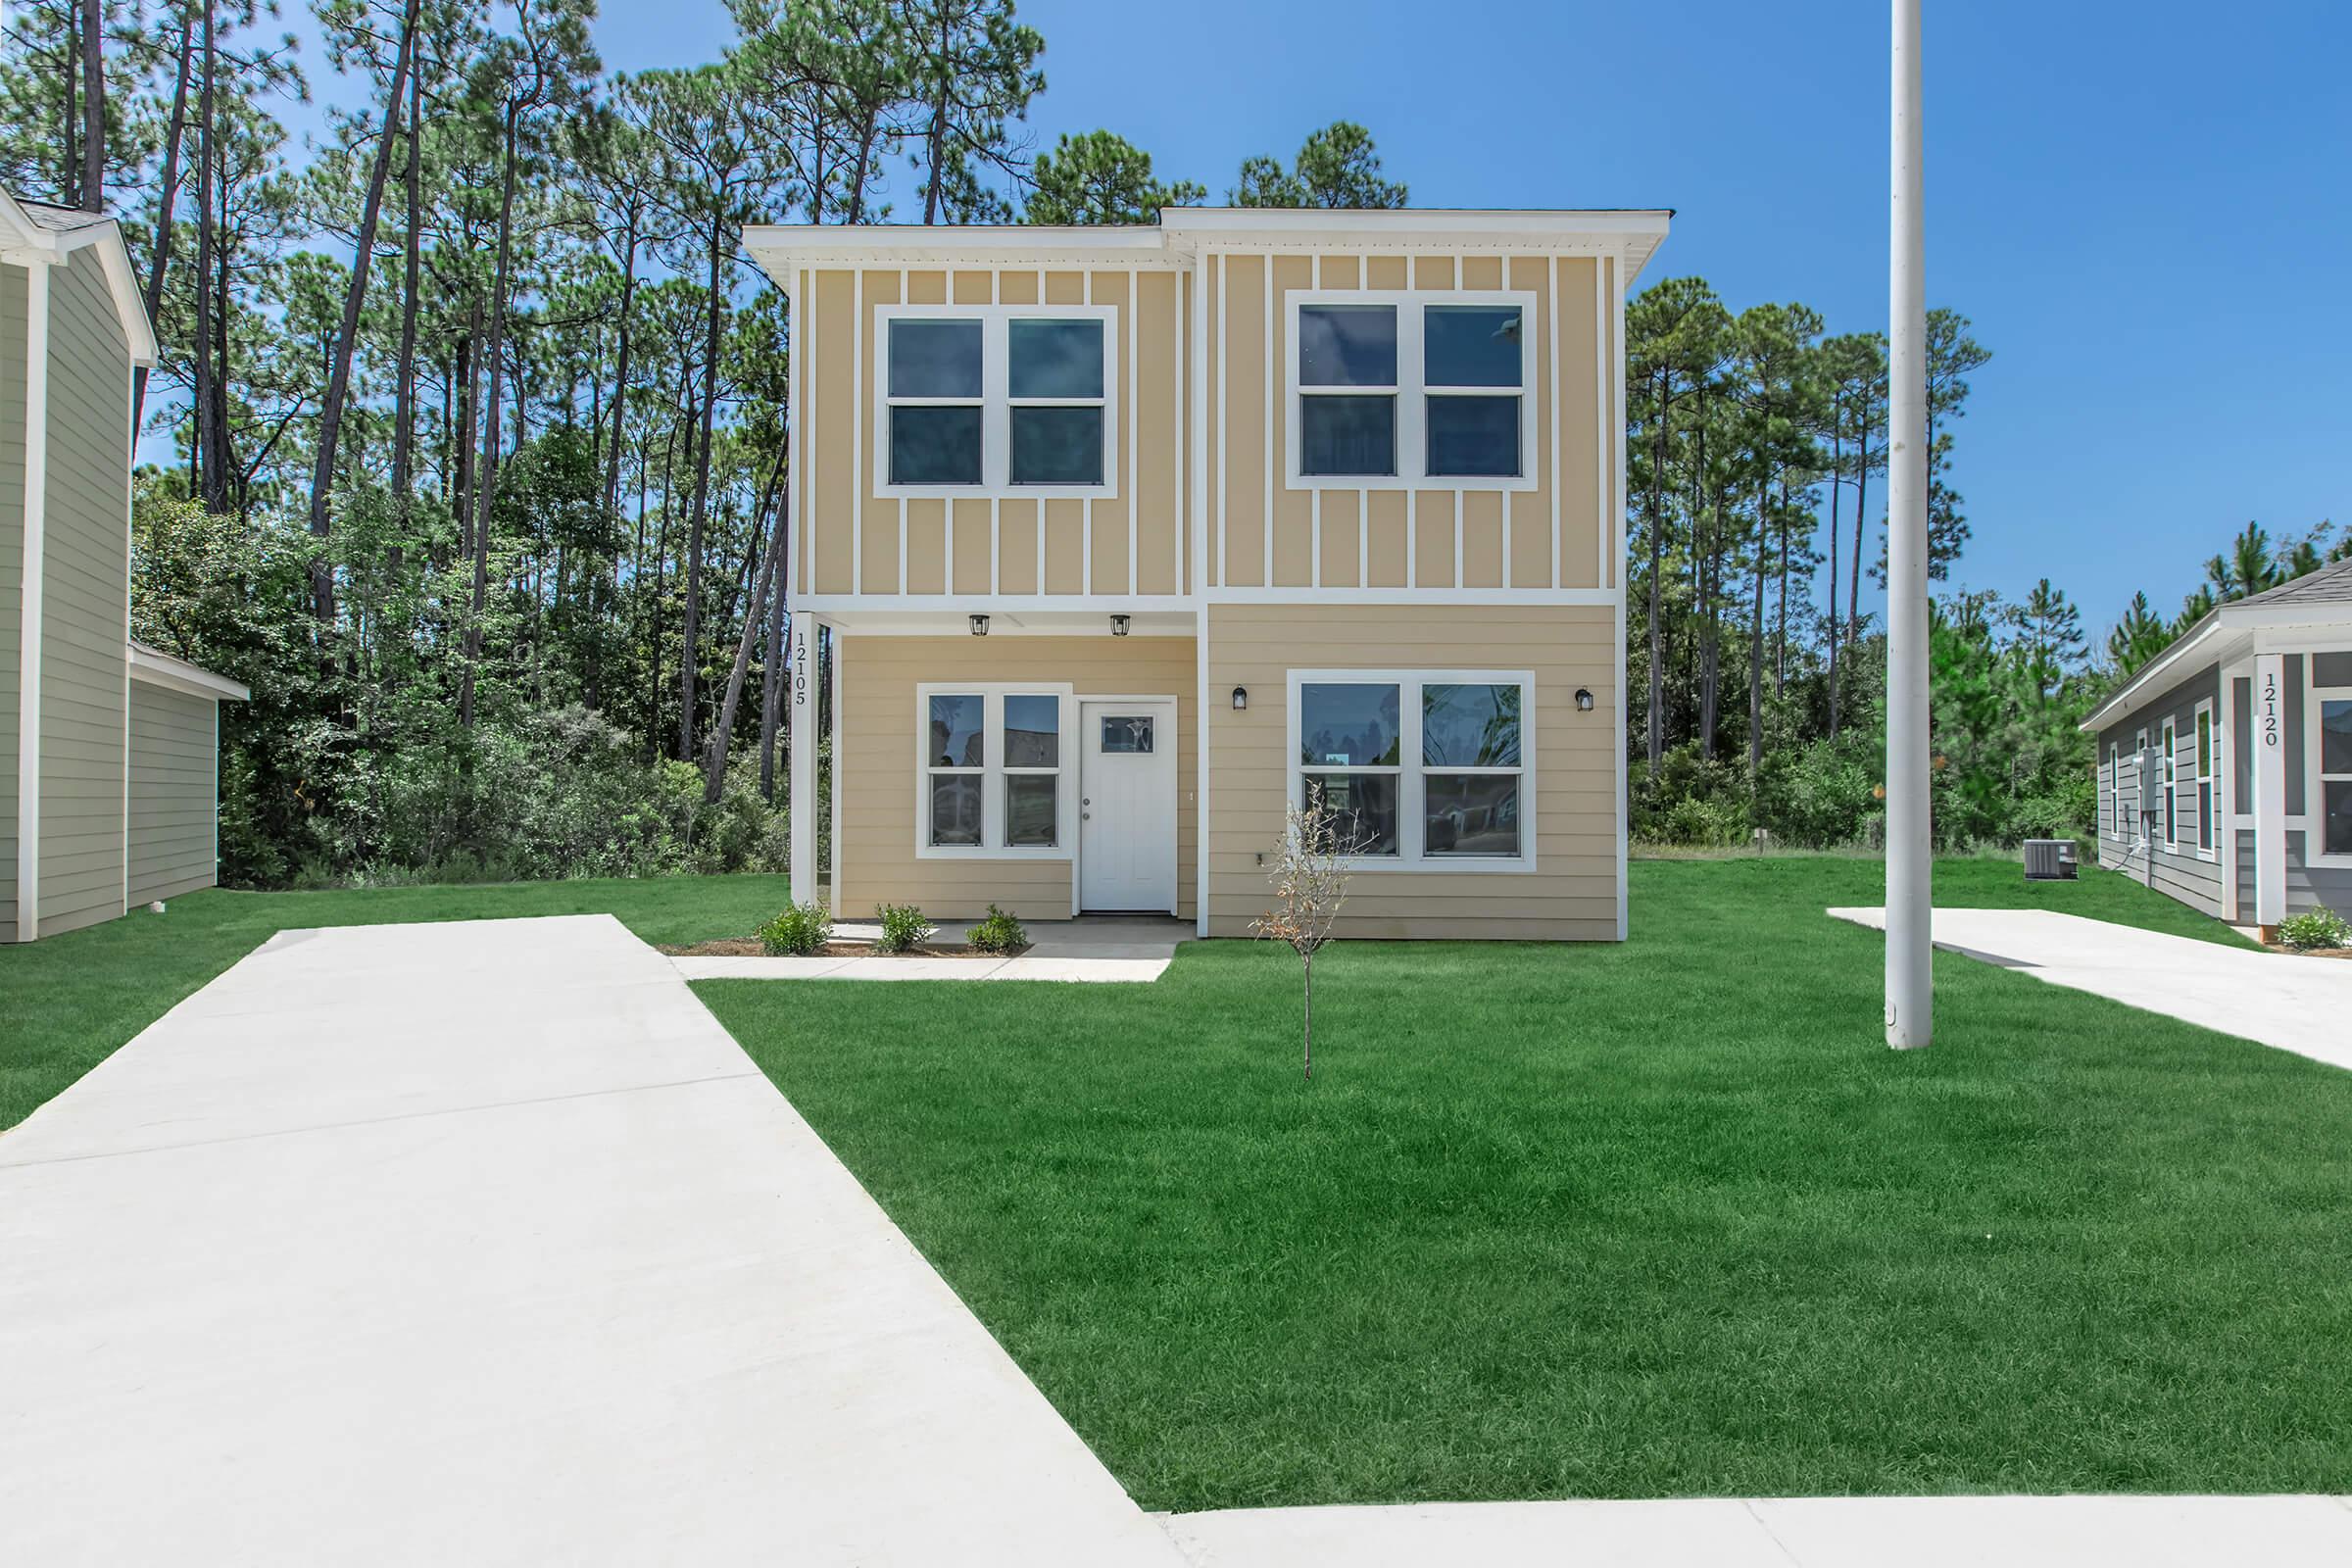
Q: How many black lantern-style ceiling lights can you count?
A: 2